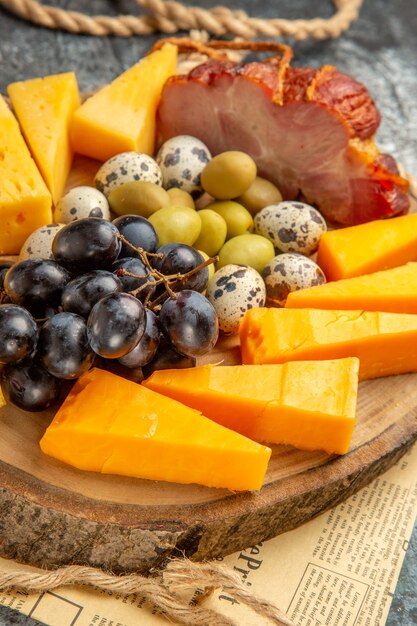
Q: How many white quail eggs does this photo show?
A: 7